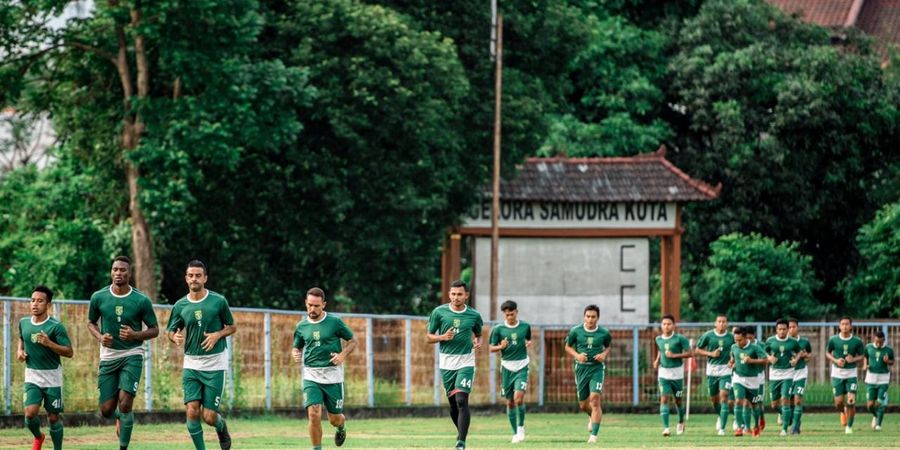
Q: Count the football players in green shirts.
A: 15